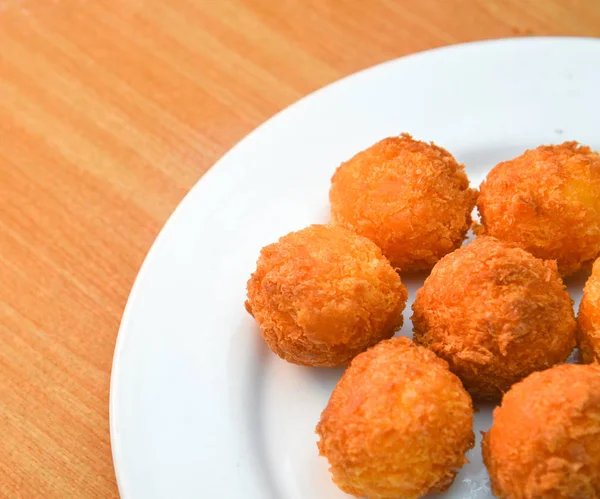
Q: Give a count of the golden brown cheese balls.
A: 7